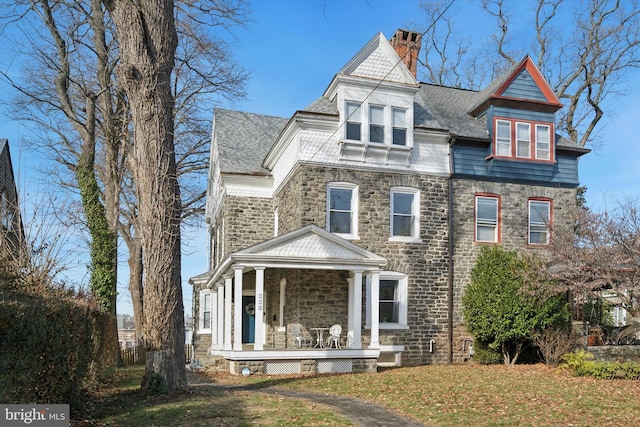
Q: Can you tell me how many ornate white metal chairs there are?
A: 2